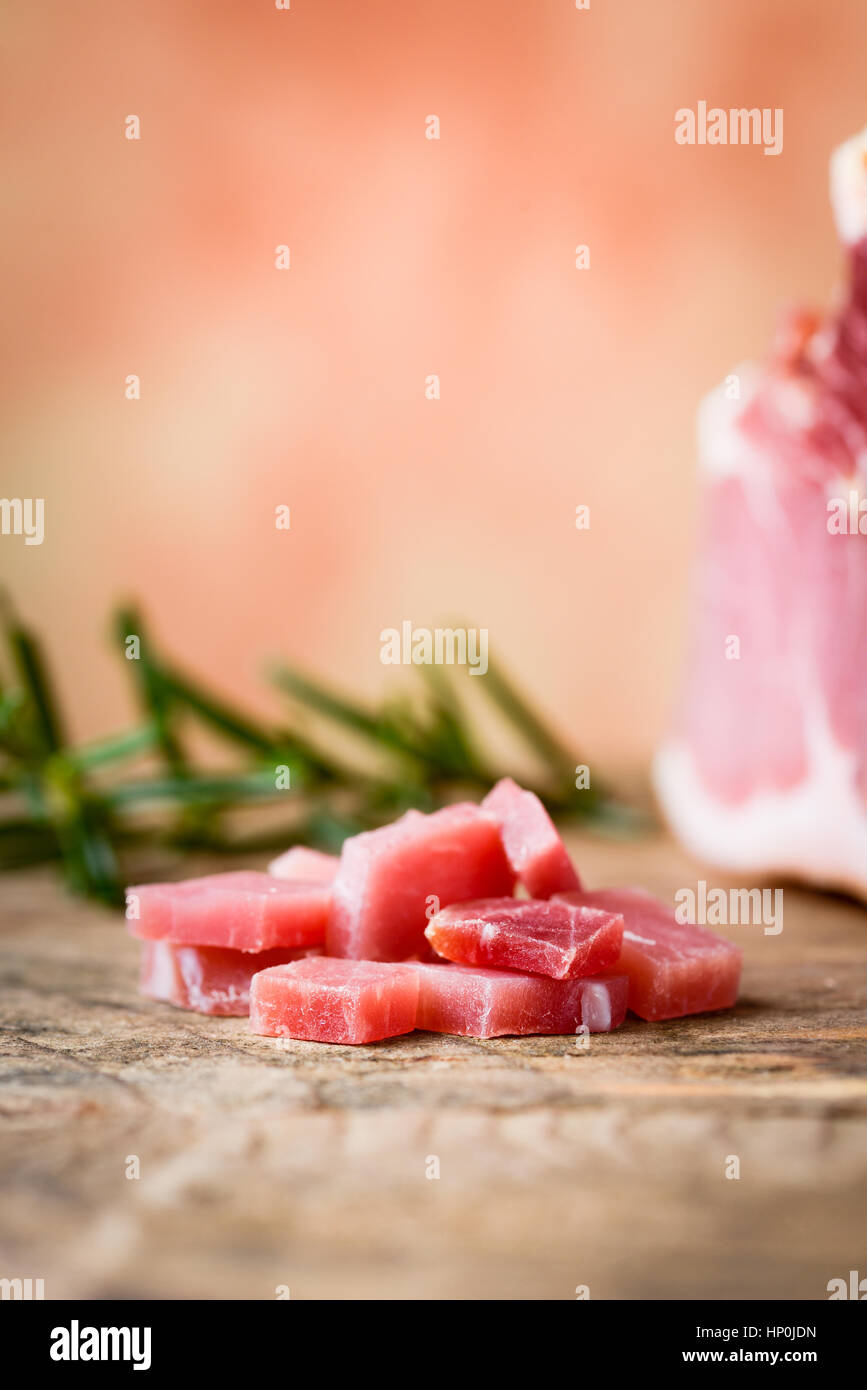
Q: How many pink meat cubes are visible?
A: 9